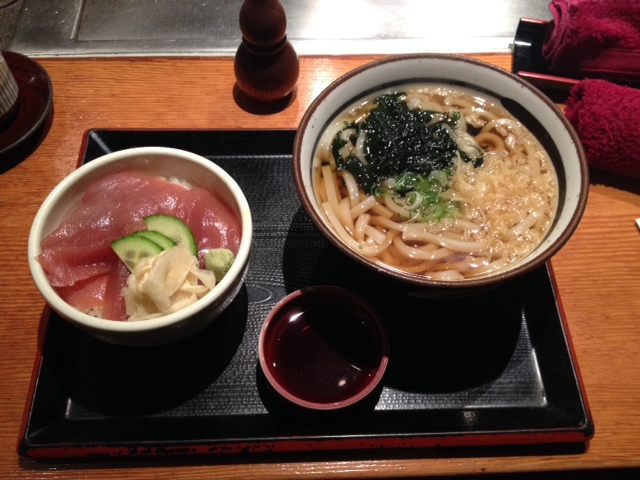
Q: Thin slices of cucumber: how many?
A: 3